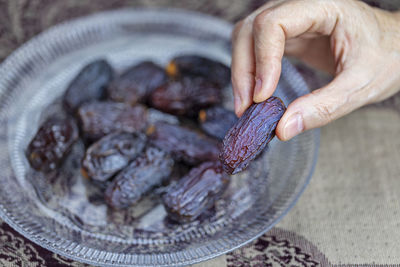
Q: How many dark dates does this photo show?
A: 12